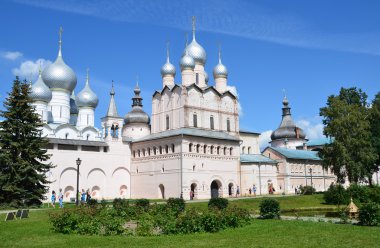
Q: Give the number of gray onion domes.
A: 11